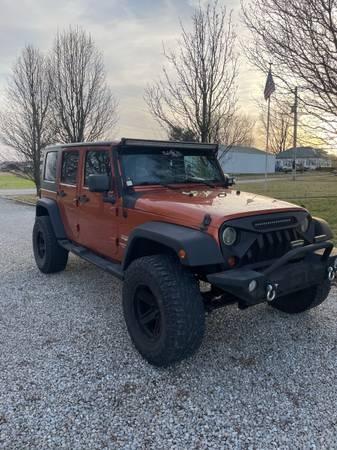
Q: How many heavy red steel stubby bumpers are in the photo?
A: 0